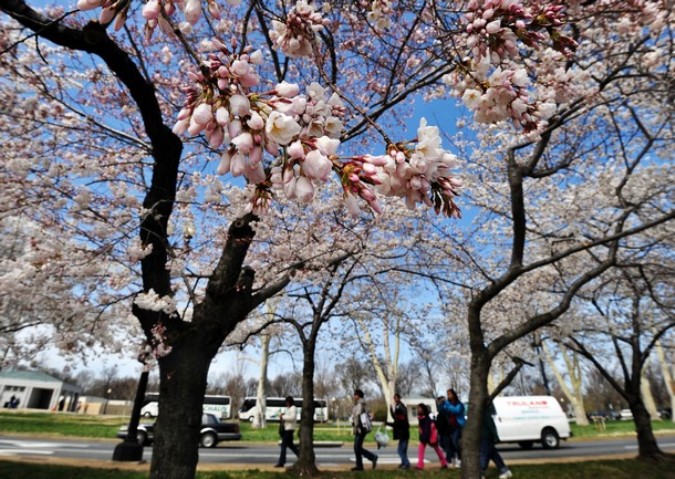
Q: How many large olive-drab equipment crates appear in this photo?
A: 0